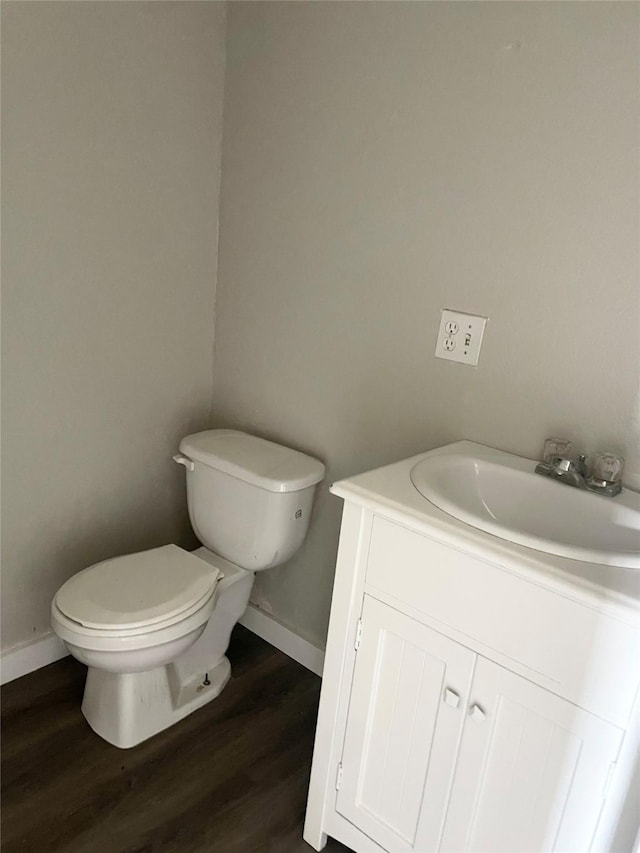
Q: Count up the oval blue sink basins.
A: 0